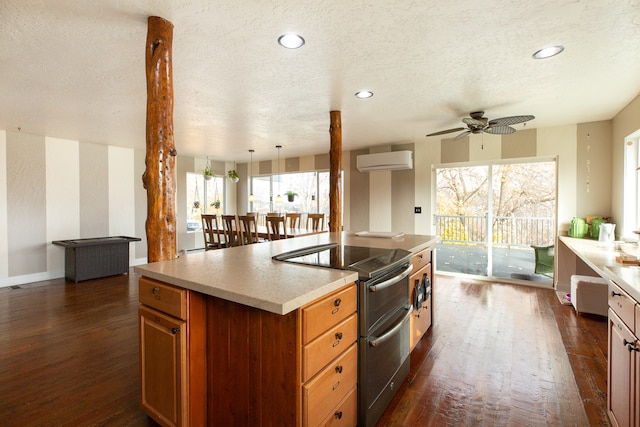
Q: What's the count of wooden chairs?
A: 8